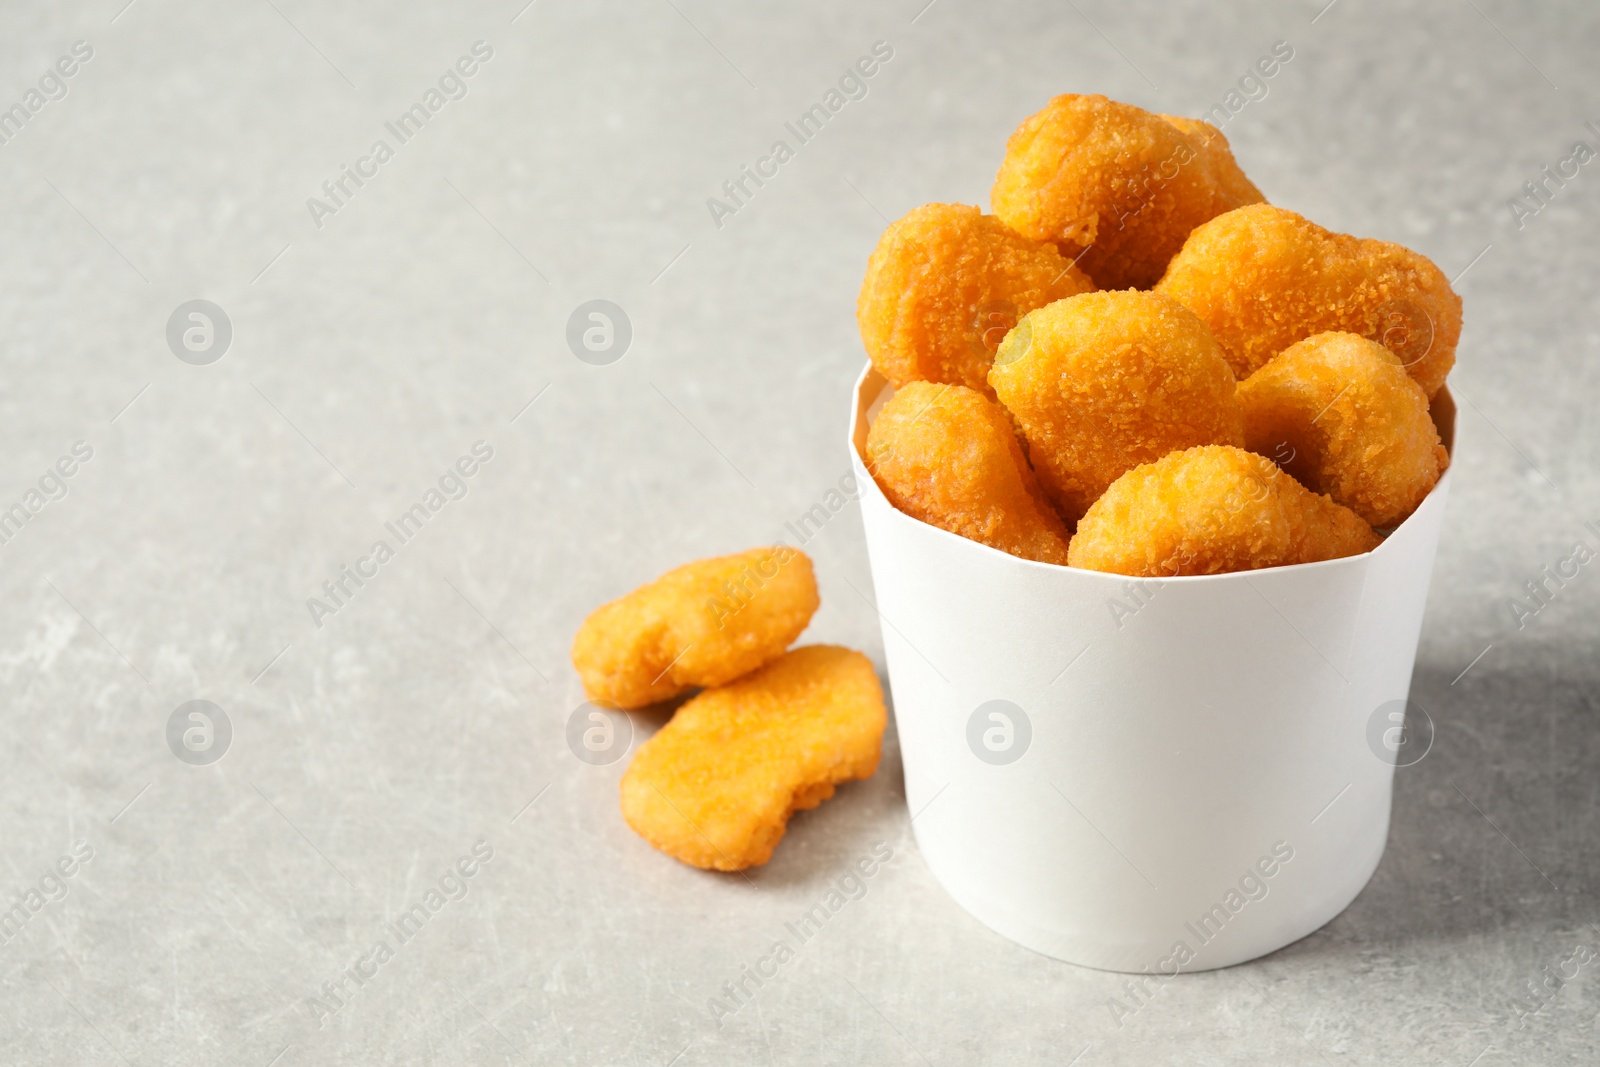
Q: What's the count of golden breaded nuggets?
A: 9